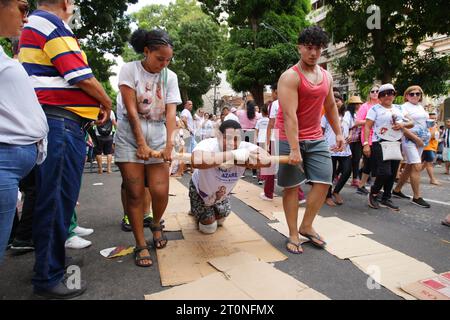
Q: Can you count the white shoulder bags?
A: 1